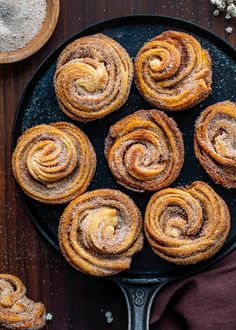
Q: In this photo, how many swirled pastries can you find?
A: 8